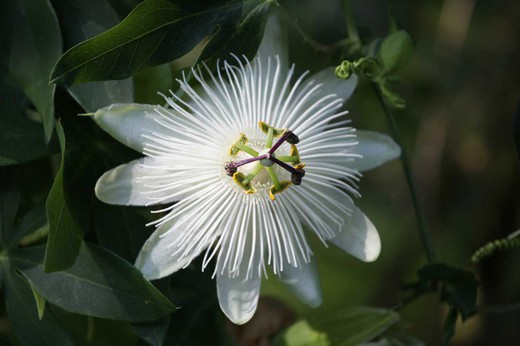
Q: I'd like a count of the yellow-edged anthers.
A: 5